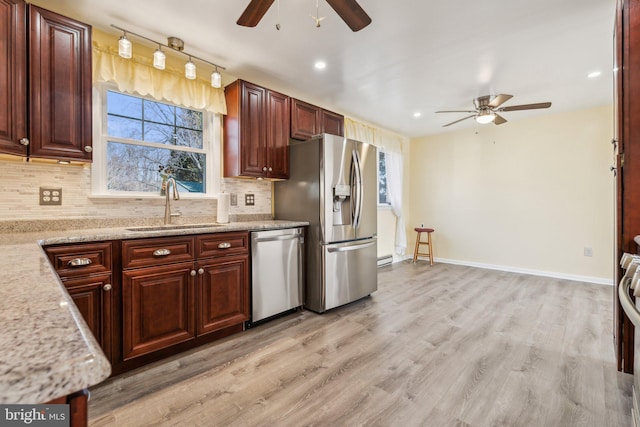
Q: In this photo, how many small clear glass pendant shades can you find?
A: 4